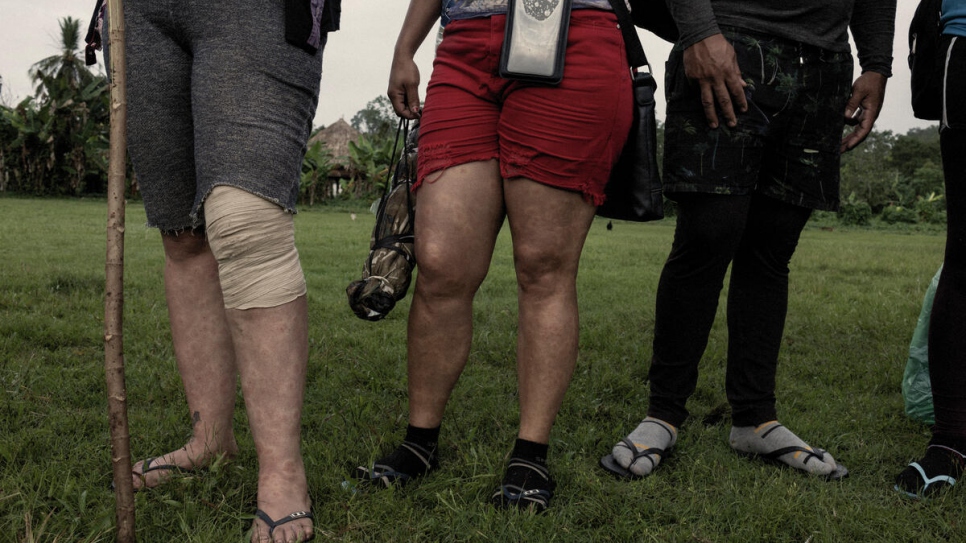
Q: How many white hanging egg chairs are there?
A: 0